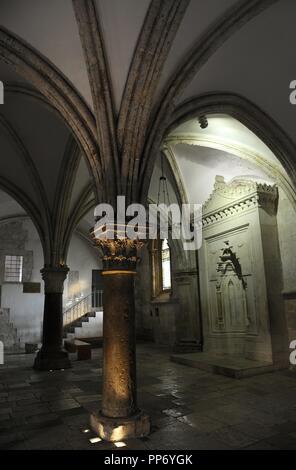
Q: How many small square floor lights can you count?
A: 3